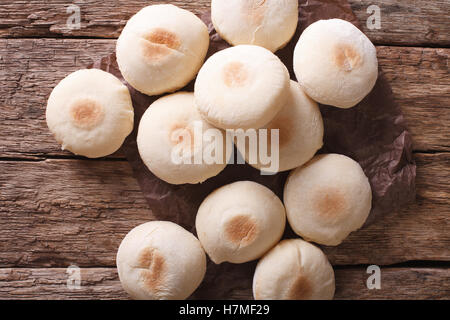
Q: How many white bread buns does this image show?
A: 11